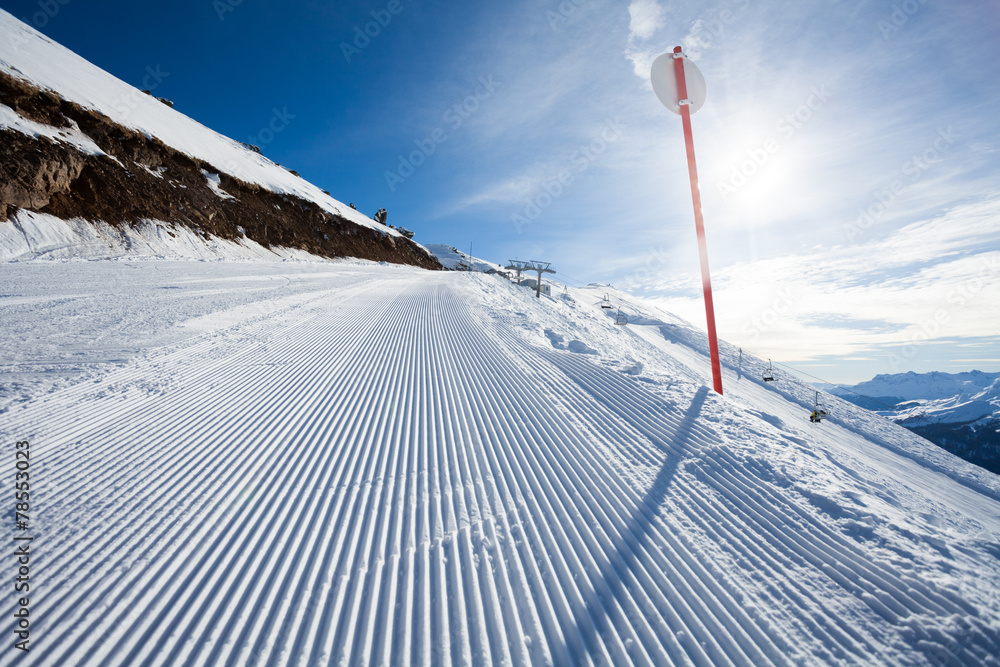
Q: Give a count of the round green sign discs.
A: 0